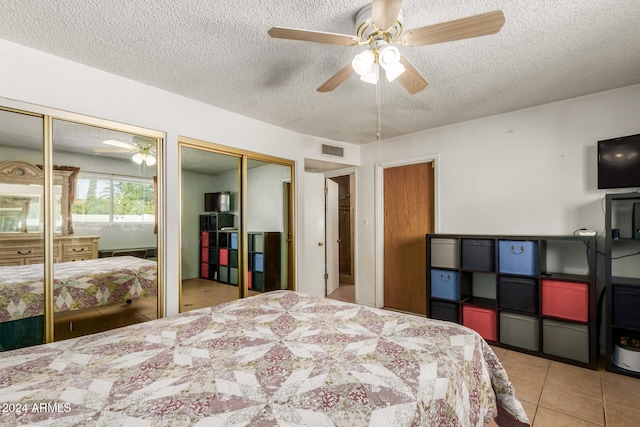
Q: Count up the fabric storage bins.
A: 11